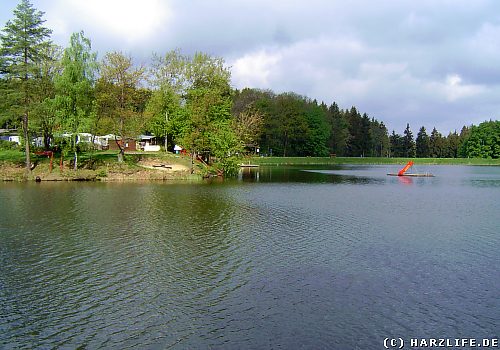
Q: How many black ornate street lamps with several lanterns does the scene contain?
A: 0